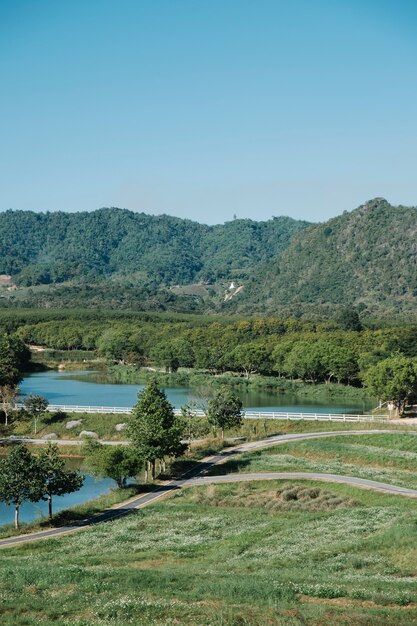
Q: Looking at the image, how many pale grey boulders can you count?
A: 4